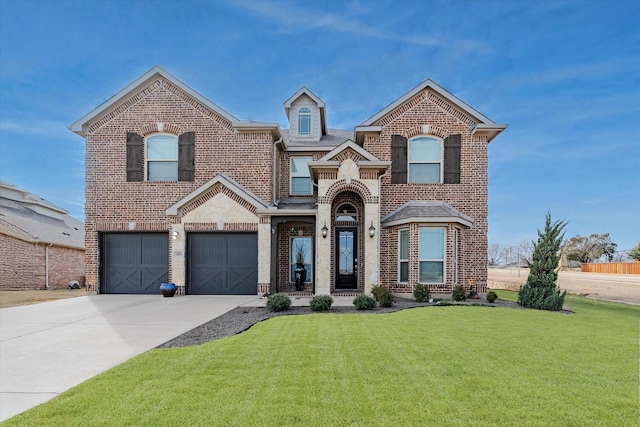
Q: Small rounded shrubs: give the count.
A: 7